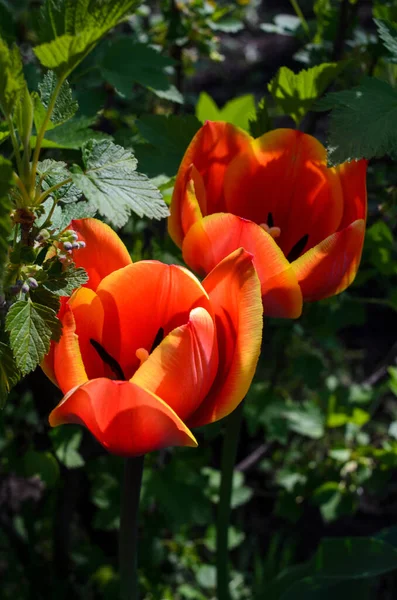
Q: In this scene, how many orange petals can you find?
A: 12